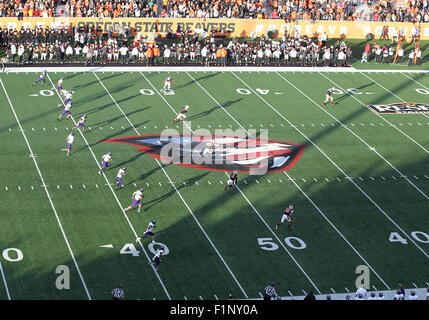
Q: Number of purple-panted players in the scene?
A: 11